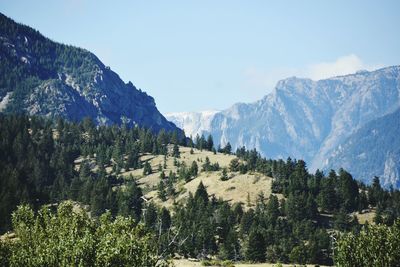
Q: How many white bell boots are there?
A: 0